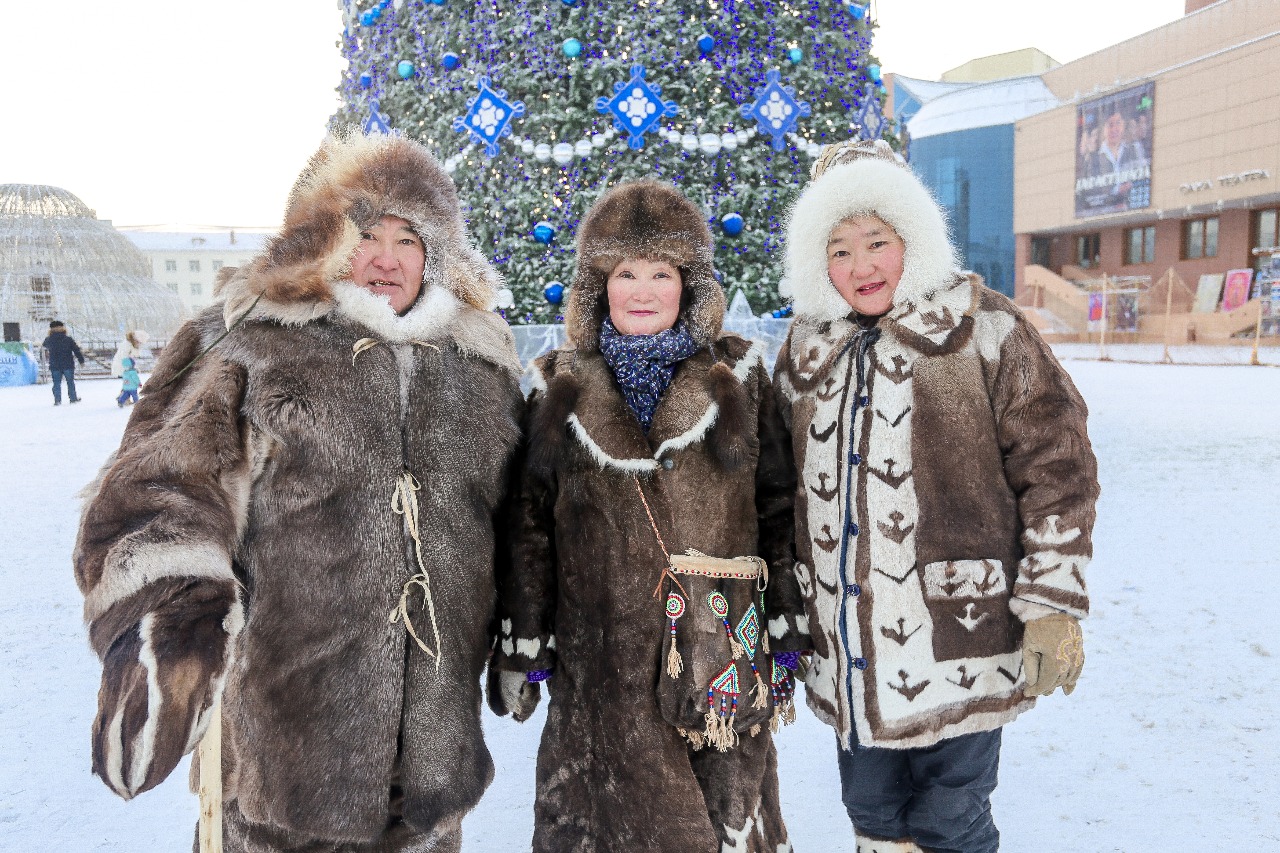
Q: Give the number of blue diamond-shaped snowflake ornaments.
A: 5